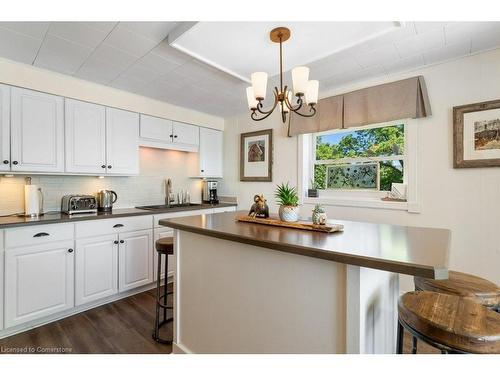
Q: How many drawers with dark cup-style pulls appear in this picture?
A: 2